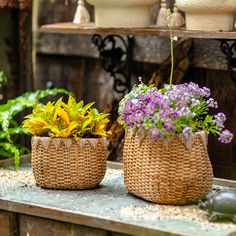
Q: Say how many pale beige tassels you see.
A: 3